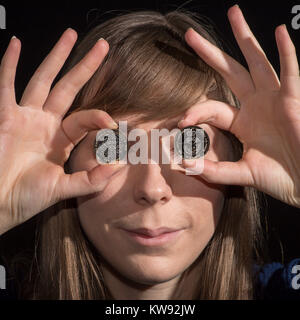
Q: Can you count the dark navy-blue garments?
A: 1